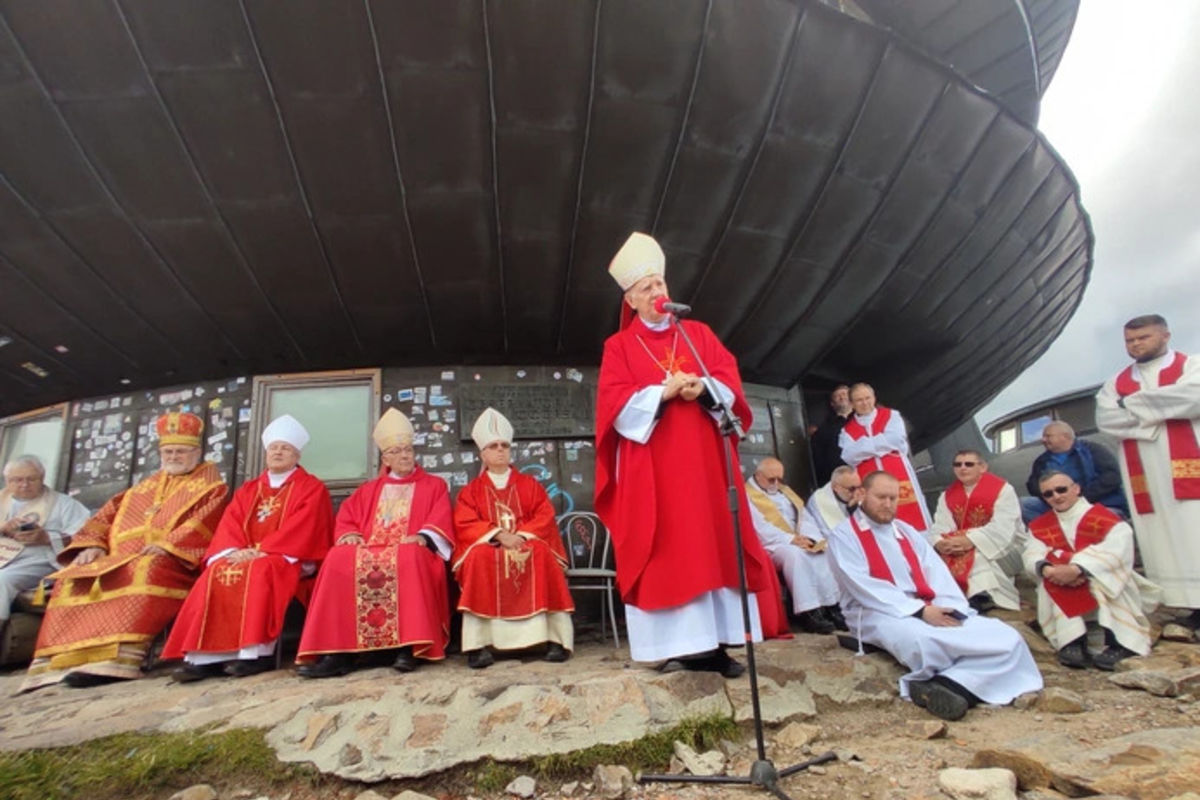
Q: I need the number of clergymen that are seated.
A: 10